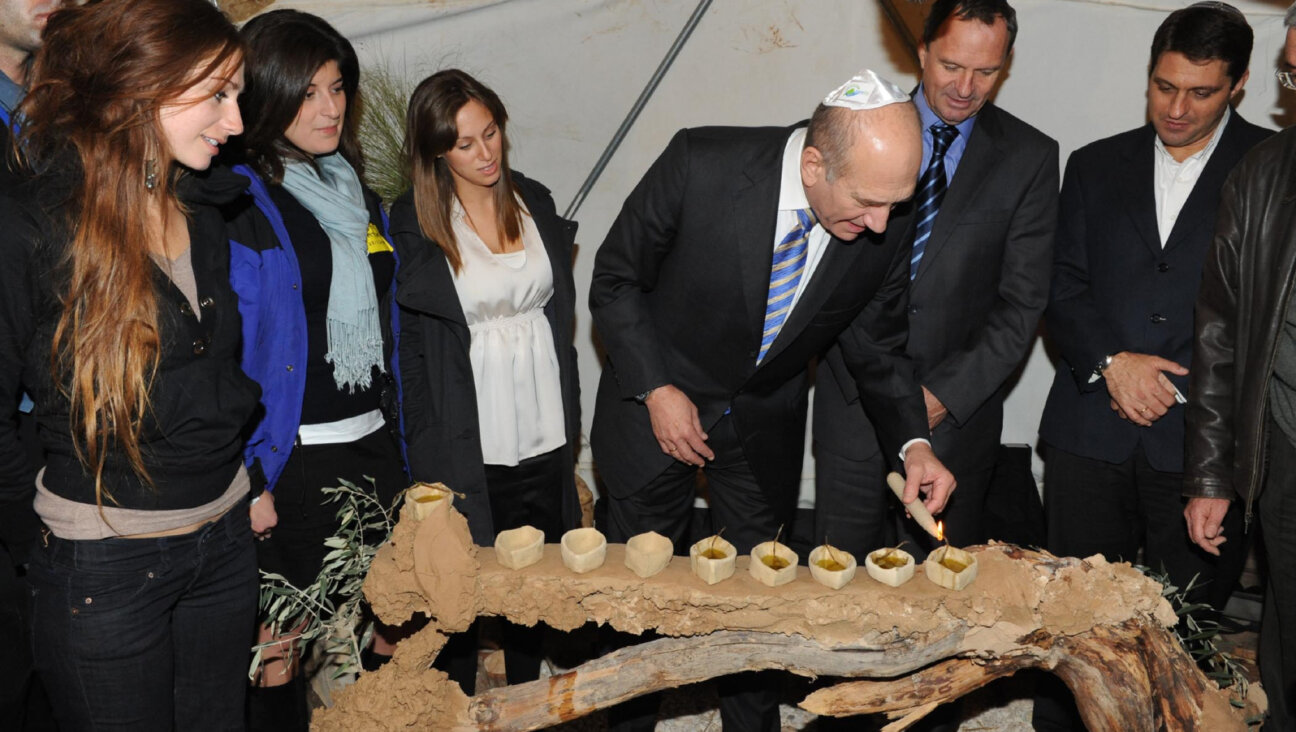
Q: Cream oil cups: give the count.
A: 9